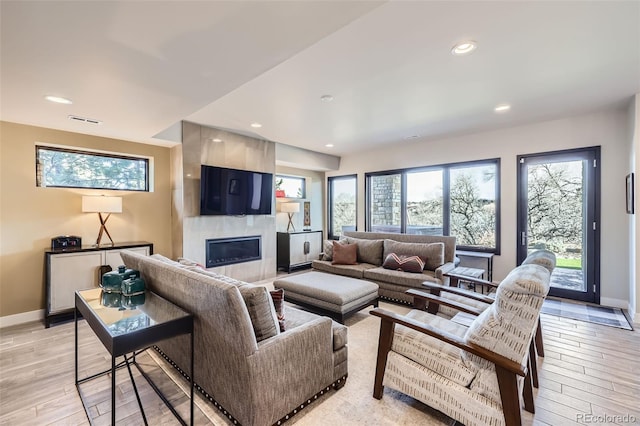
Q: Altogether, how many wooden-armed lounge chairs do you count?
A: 2